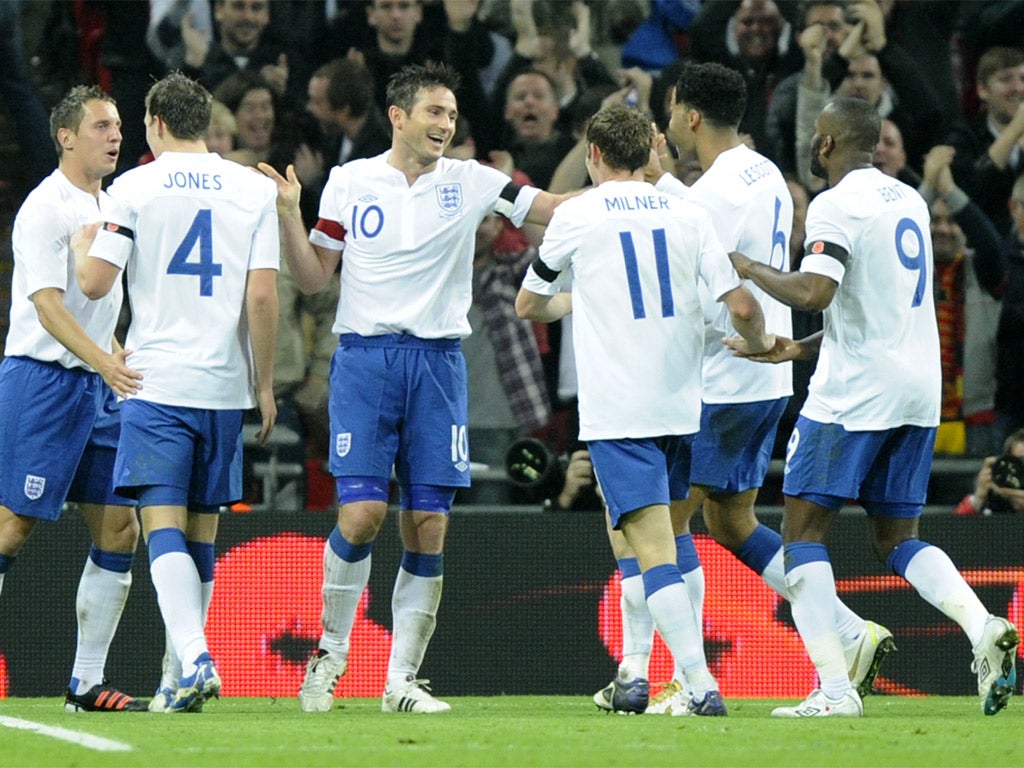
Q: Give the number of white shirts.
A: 6